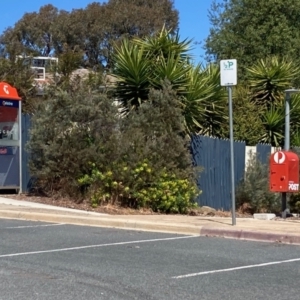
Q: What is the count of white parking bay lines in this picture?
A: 3